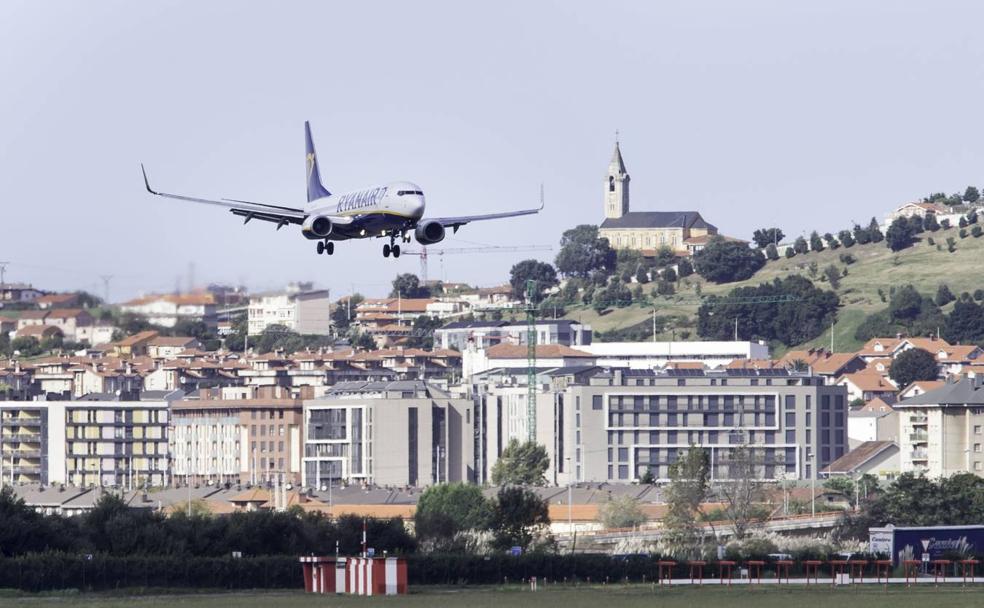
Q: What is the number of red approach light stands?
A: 12